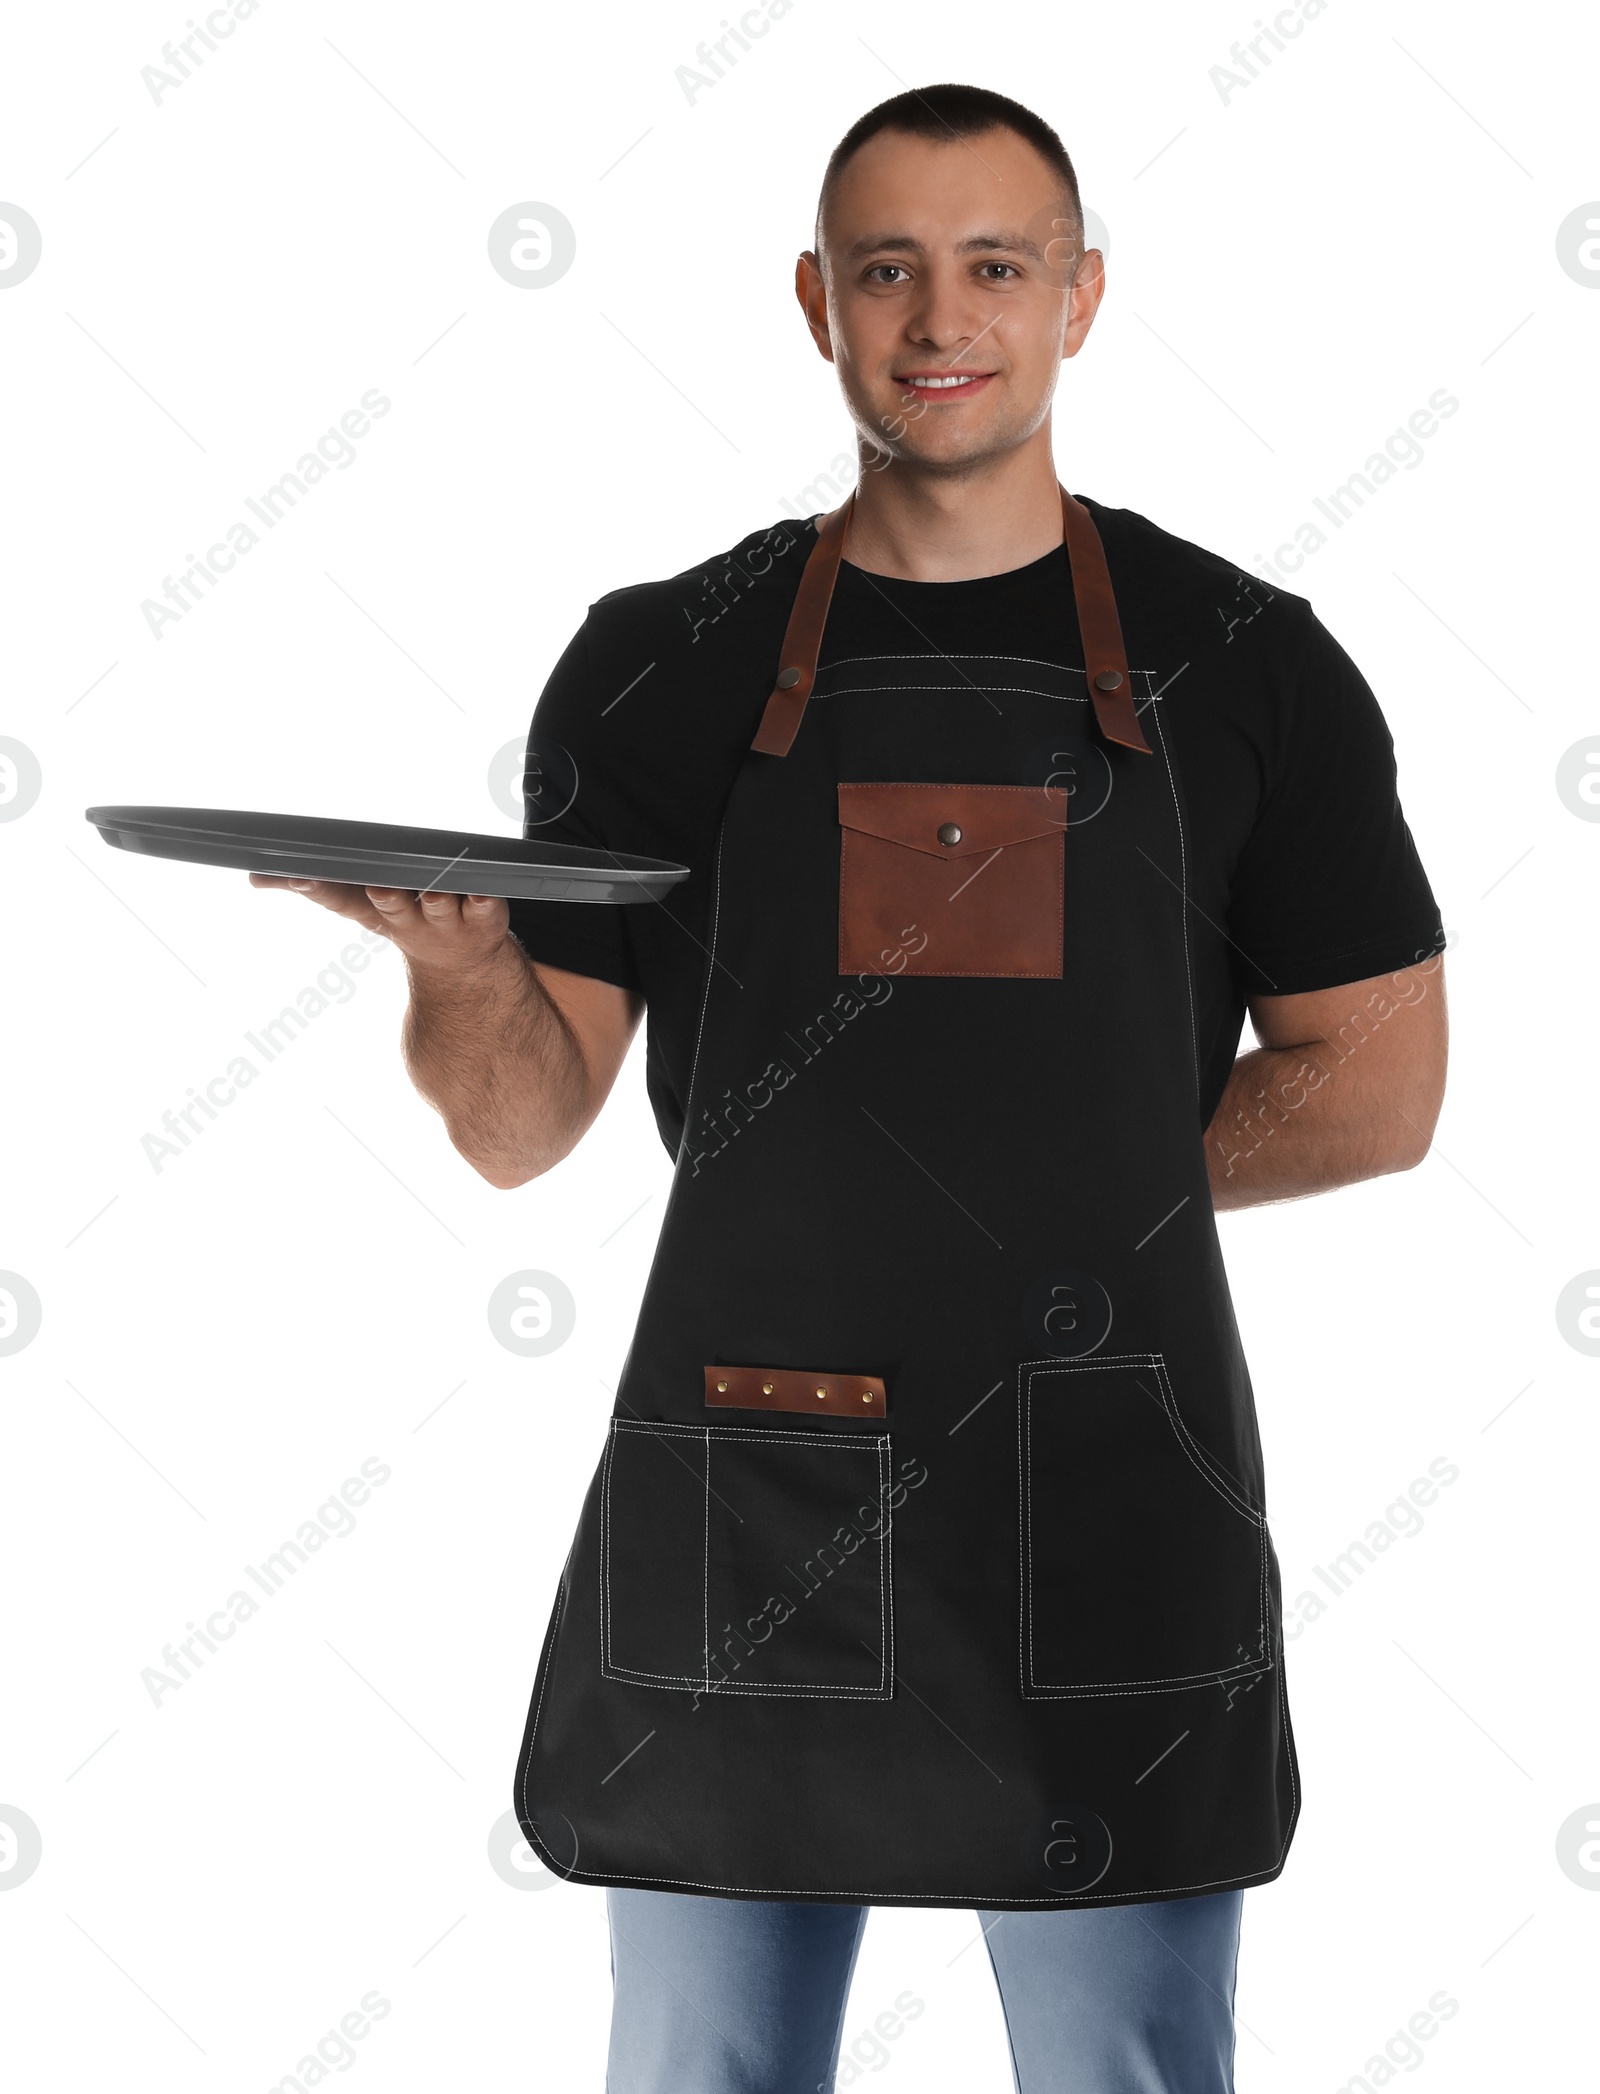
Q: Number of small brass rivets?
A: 4